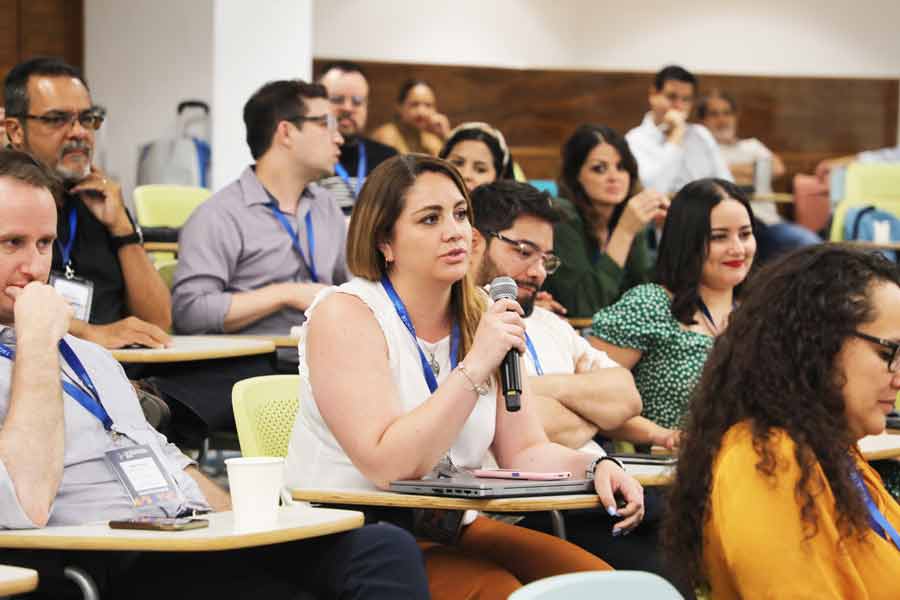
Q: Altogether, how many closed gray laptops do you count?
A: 1